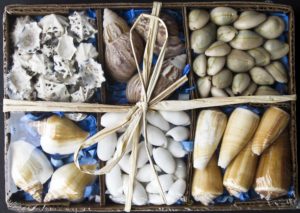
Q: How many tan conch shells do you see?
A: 3